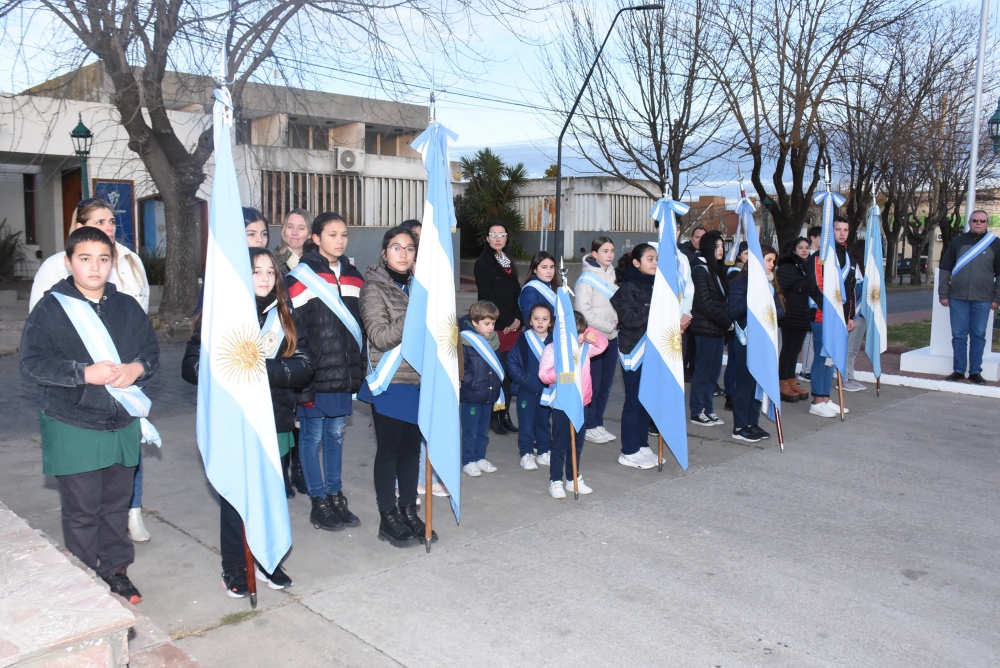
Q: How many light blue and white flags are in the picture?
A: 7